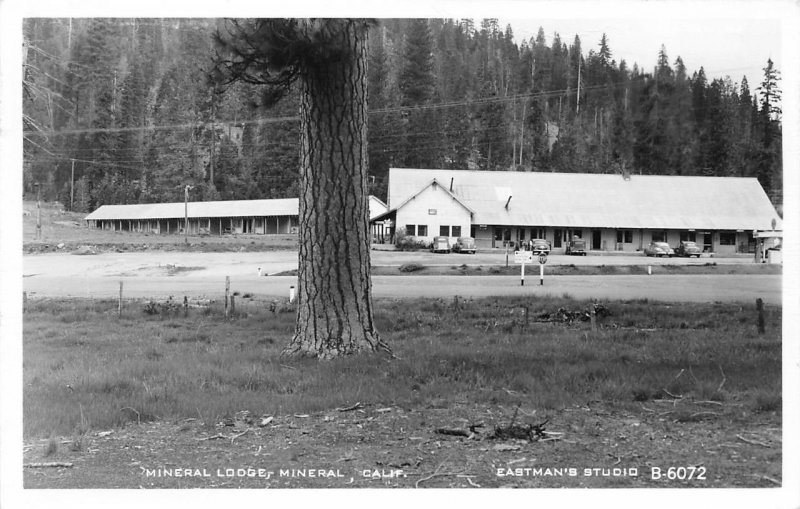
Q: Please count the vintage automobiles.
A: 6